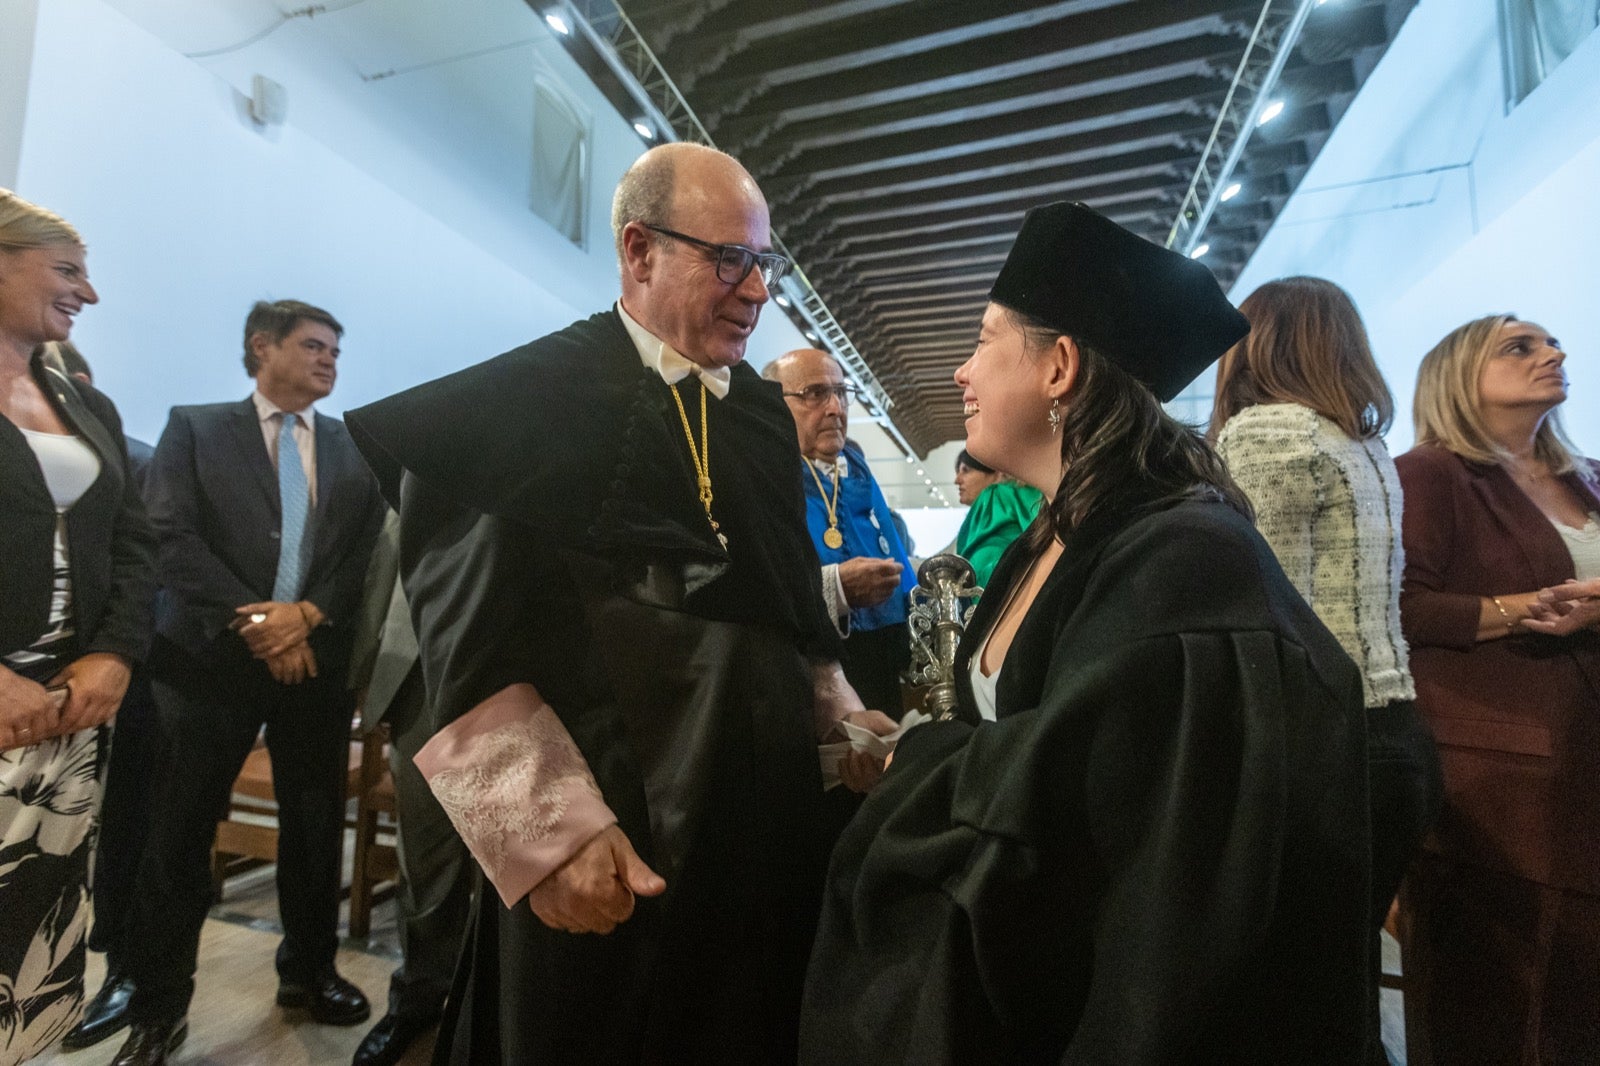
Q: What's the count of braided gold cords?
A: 2